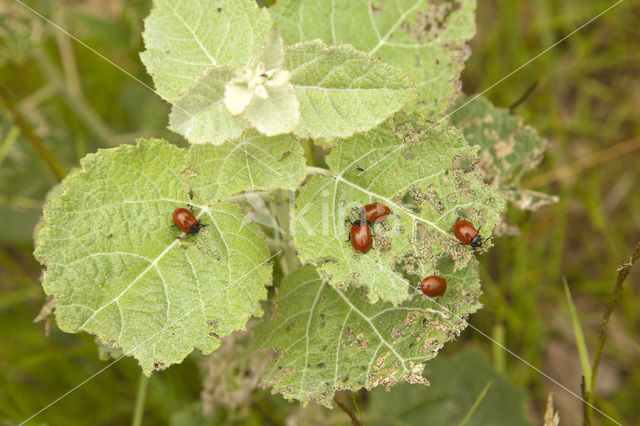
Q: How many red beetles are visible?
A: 5